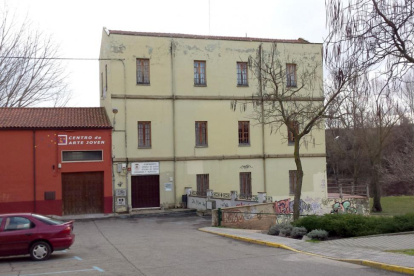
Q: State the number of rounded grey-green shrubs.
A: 4